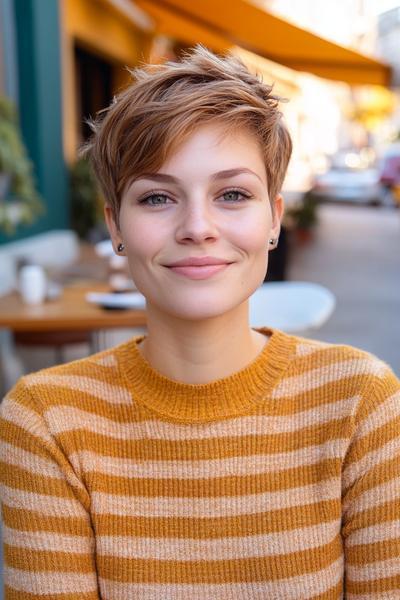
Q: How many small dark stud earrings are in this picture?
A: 2